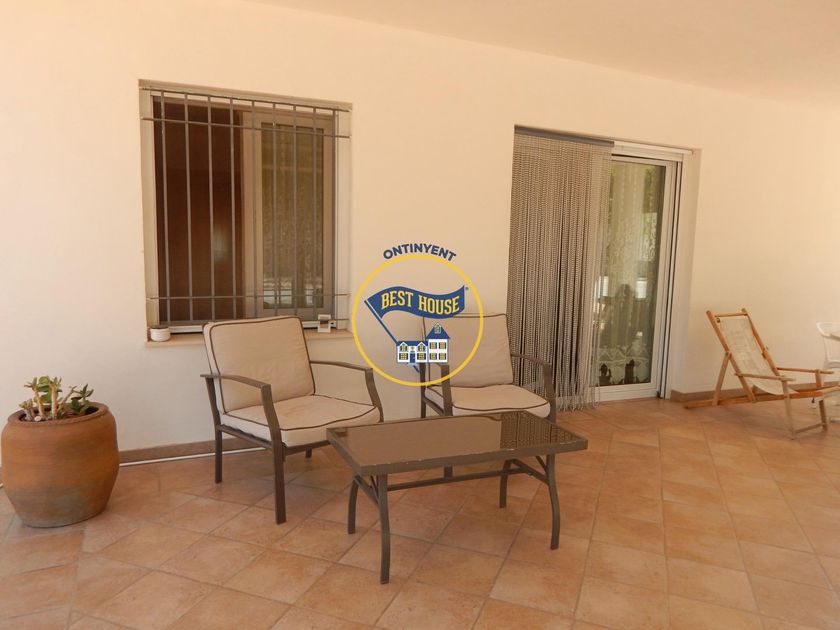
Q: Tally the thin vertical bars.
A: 9